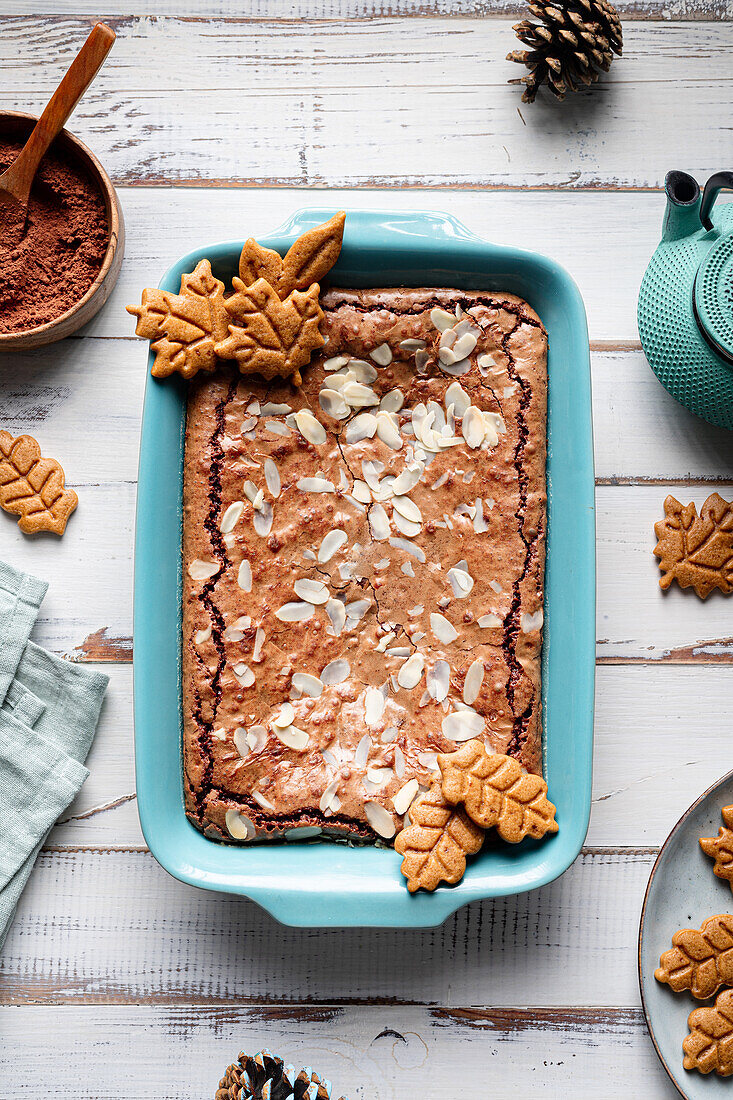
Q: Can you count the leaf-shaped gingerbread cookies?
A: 10